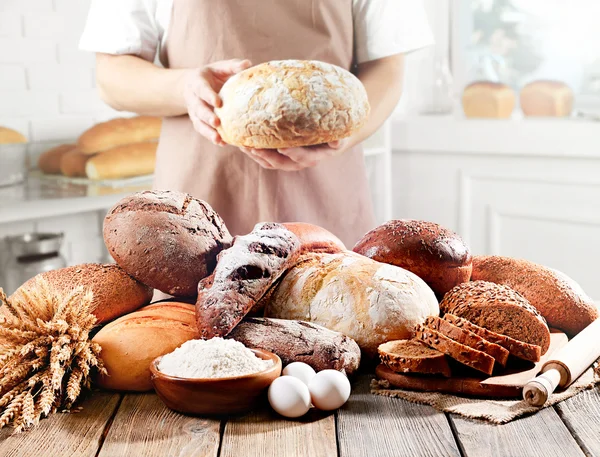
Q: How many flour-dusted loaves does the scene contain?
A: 5